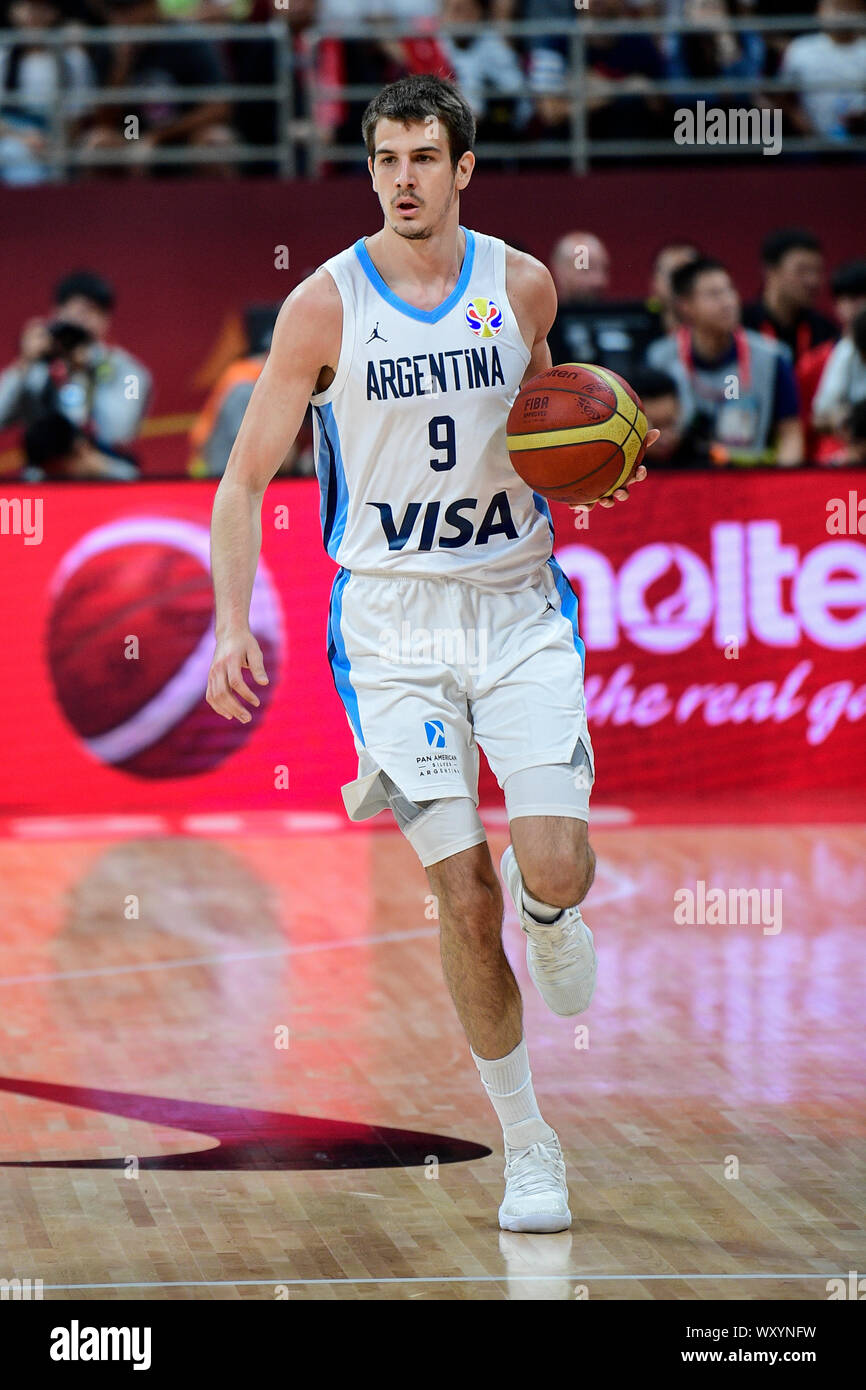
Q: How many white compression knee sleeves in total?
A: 2